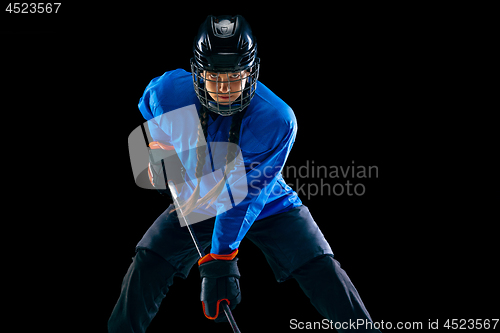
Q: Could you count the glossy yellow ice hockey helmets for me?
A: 0